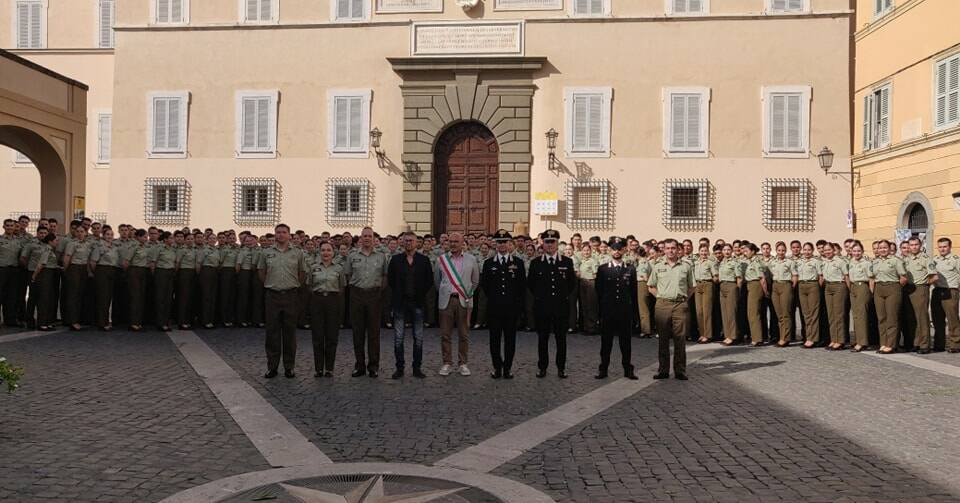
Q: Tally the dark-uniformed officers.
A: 3